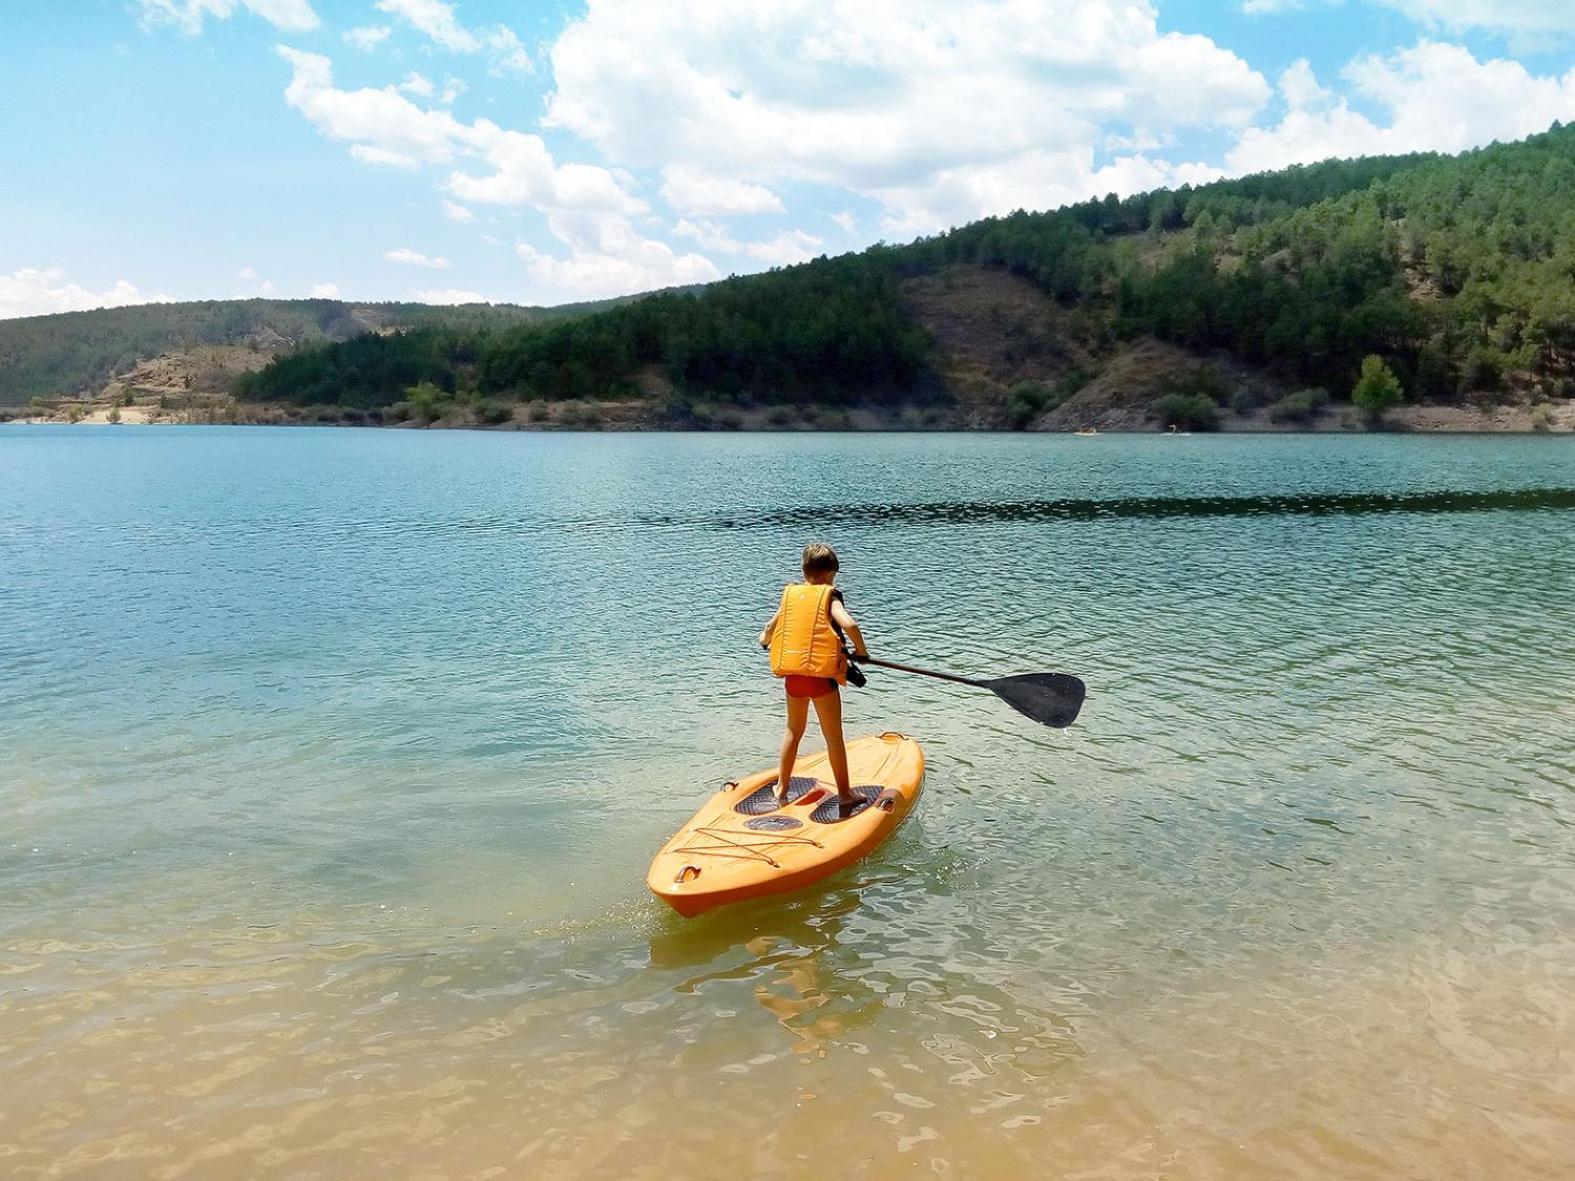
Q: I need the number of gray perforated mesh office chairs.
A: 0